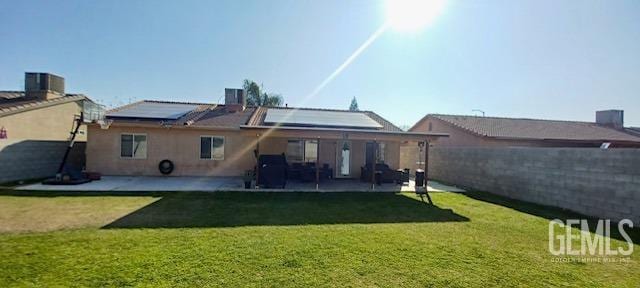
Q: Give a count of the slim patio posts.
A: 4